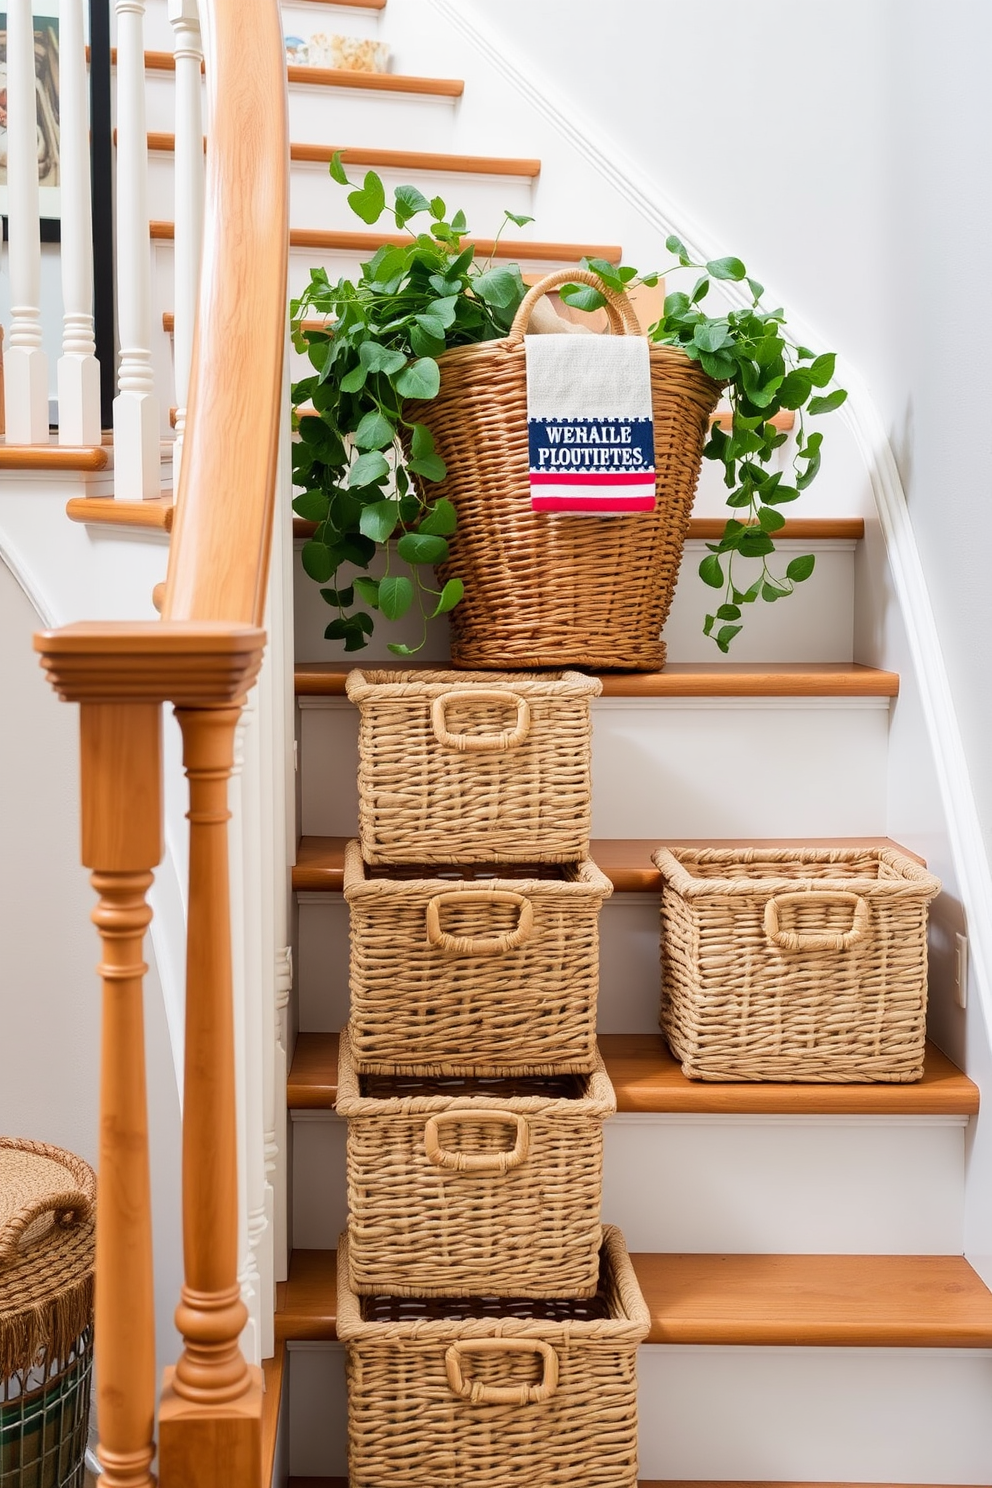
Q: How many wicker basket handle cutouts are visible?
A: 5